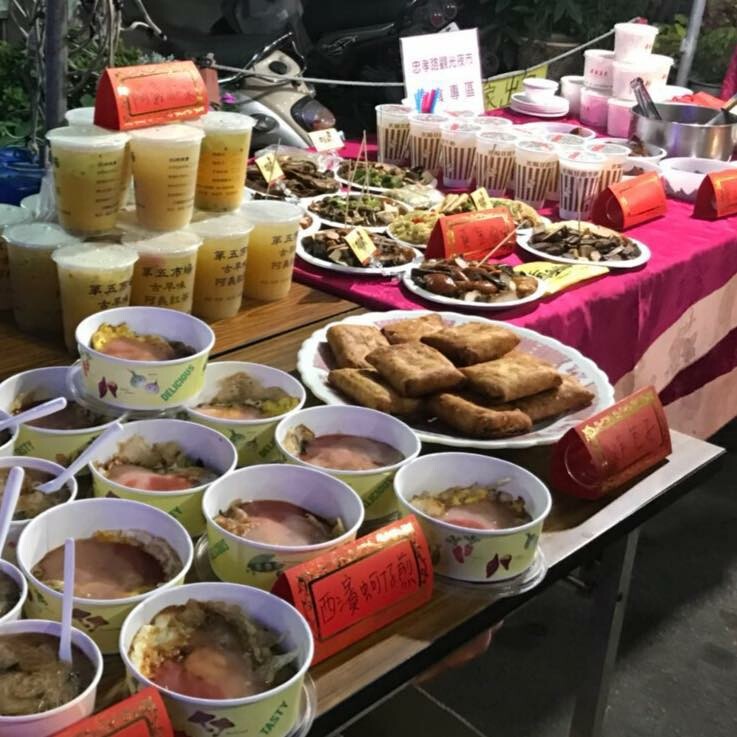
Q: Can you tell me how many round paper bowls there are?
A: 13